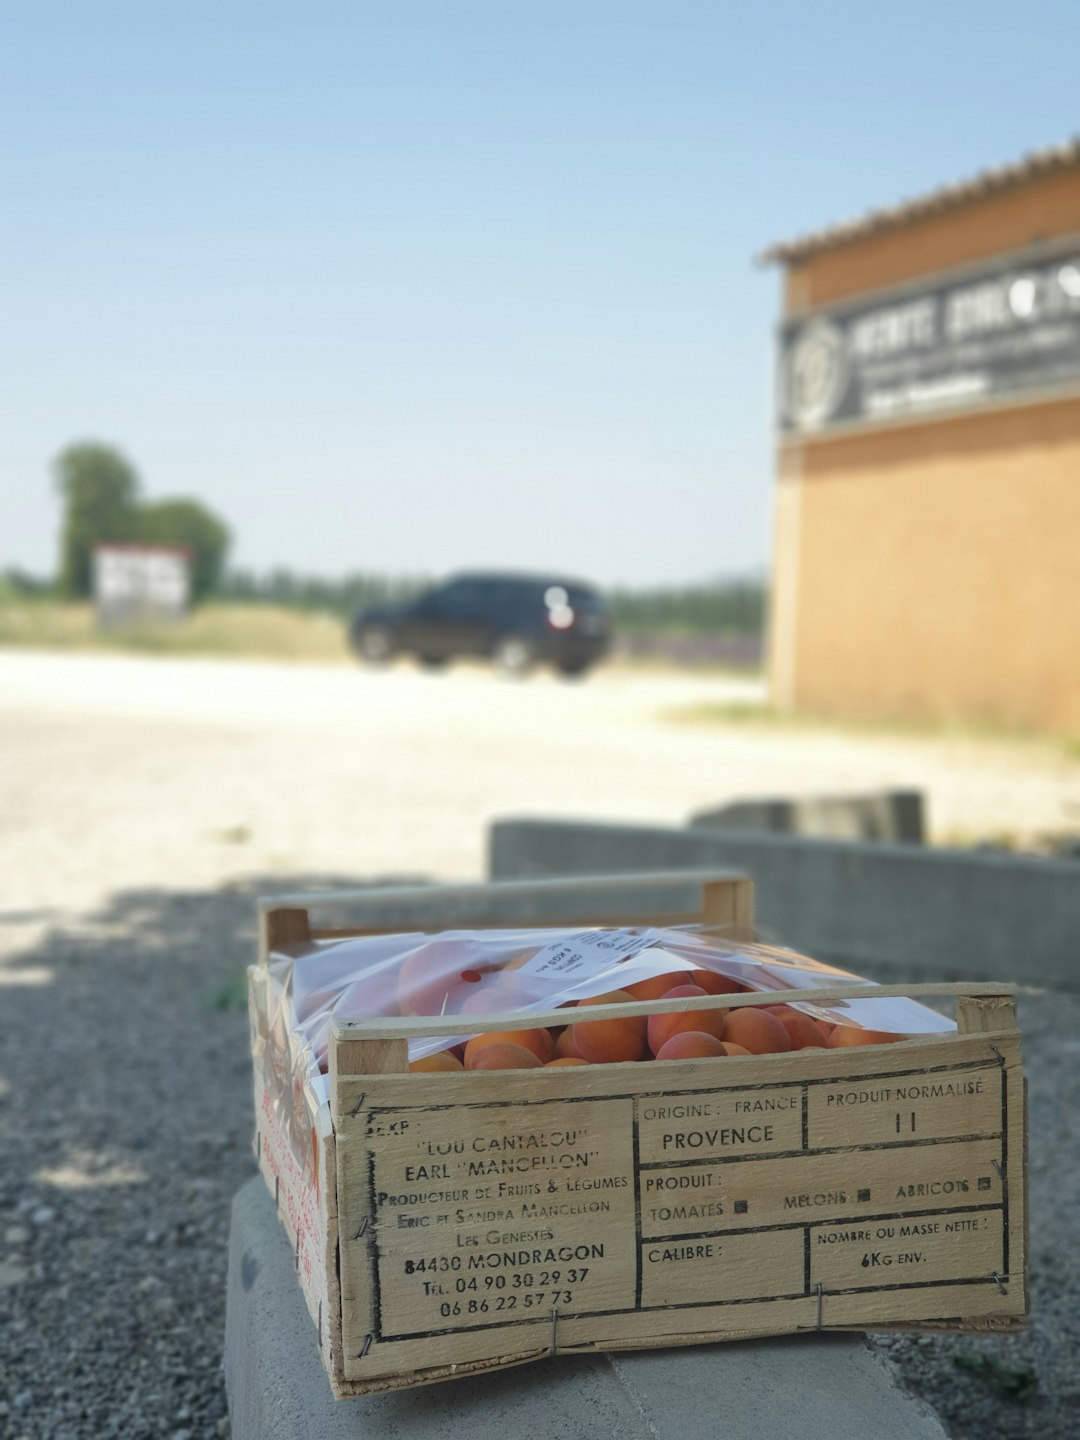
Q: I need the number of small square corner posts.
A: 4